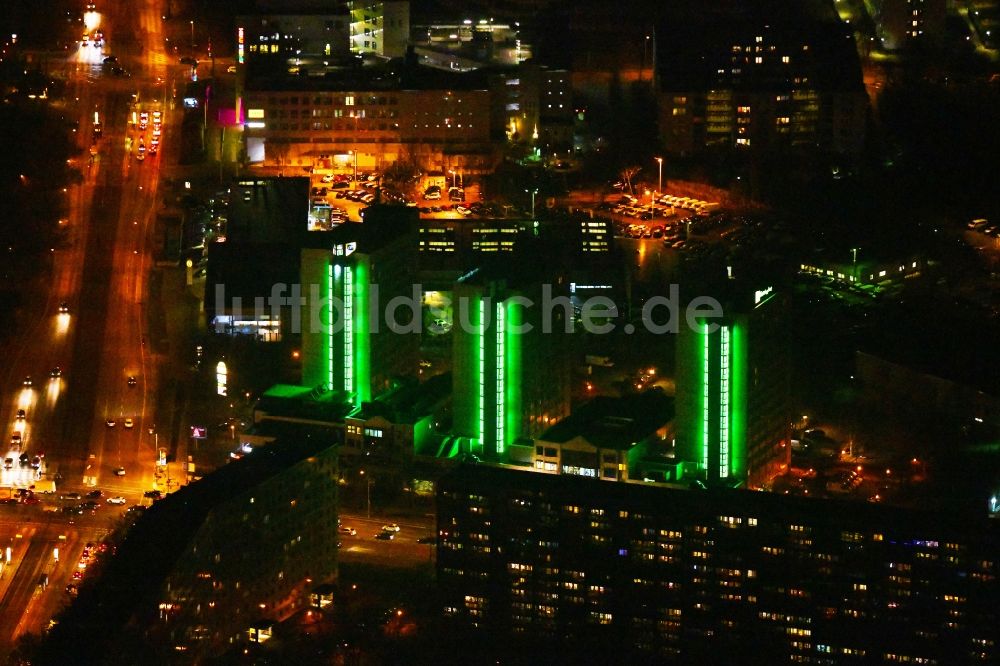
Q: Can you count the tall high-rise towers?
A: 3